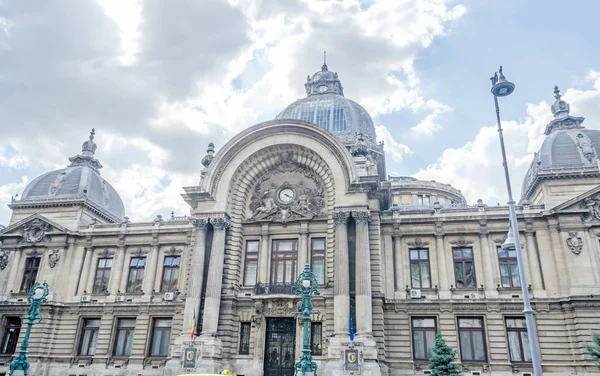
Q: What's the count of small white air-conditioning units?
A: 5